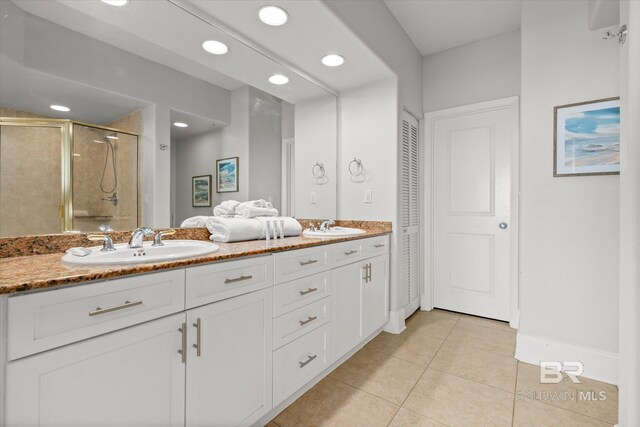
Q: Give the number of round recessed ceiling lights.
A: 7